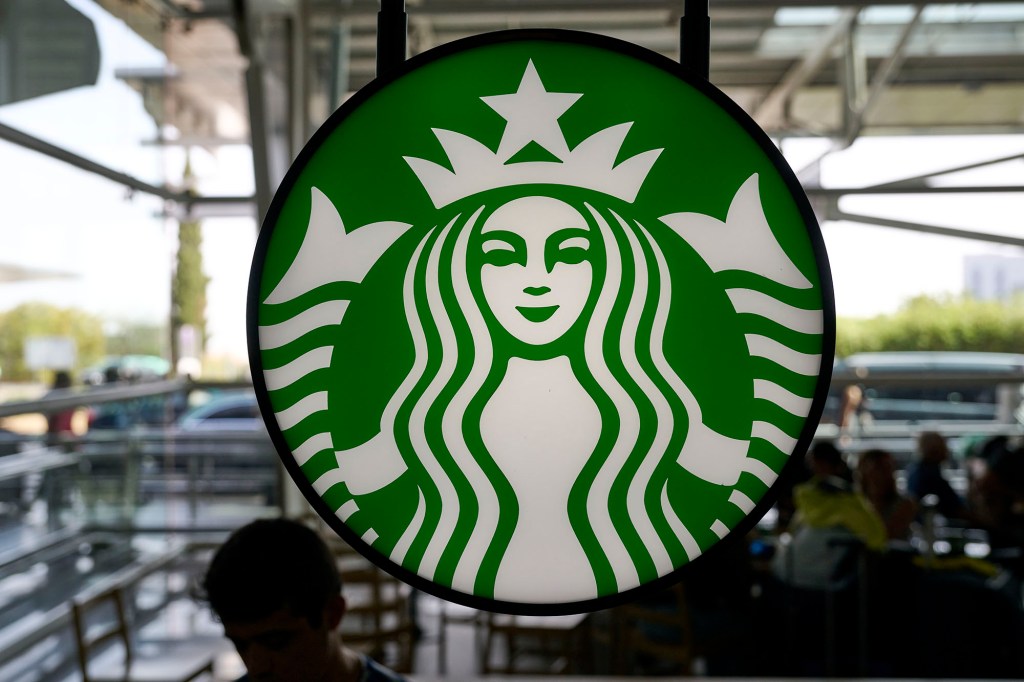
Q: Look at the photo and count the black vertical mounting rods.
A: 2